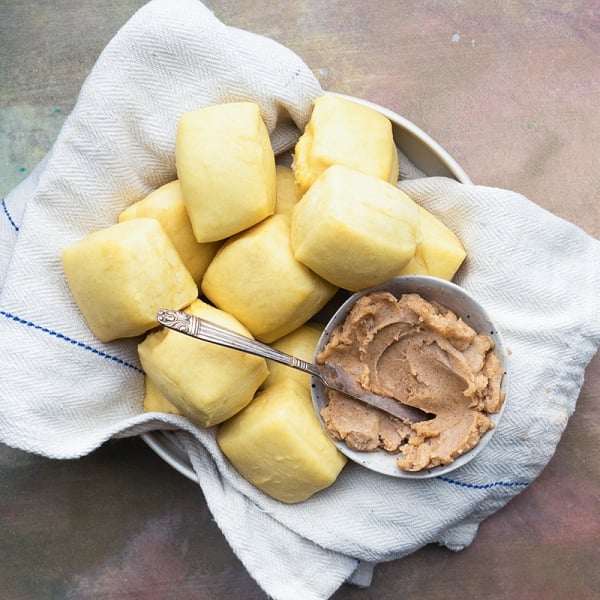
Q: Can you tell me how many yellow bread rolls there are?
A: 12